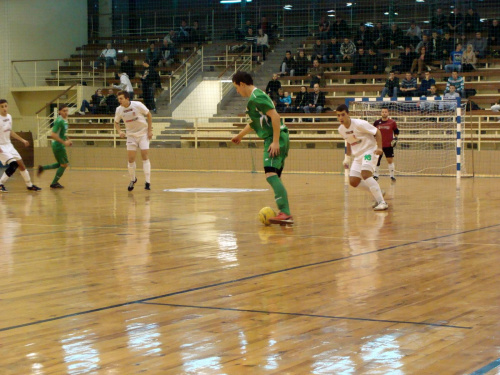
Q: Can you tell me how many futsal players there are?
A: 6